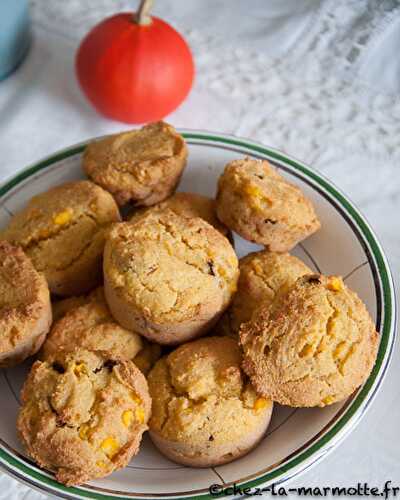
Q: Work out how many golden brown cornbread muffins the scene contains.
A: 11